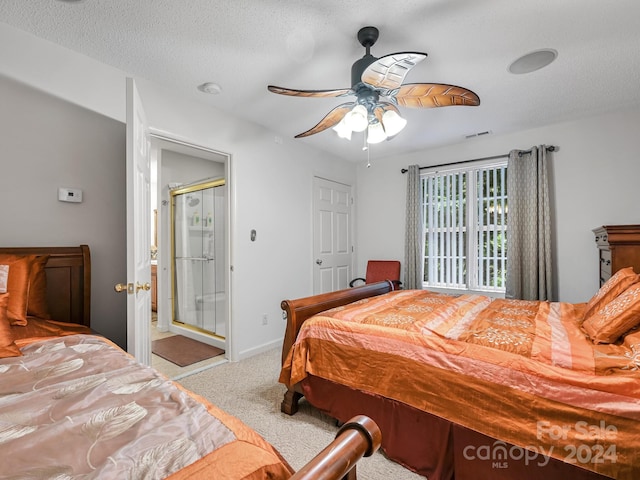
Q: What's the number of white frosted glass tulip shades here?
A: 4